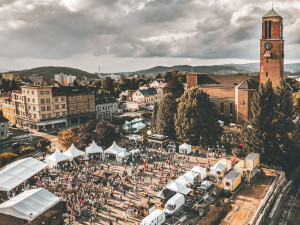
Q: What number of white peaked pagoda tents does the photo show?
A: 4